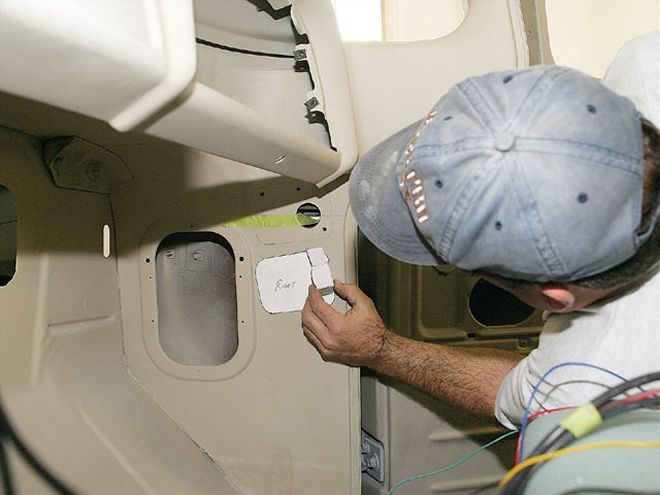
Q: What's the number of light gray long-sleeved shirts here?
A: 0